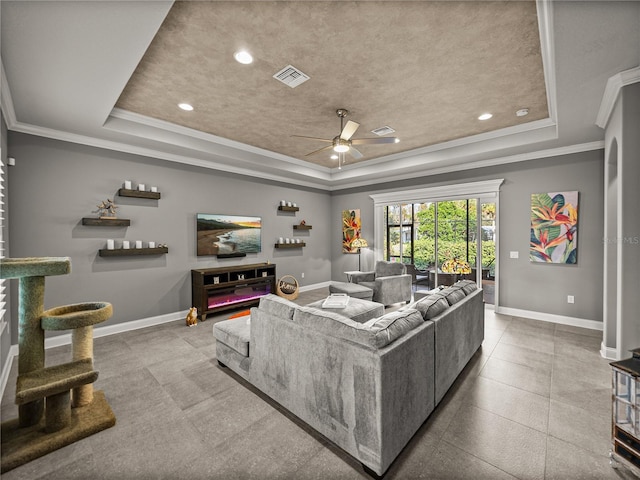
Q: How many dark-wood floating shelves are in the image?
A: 6